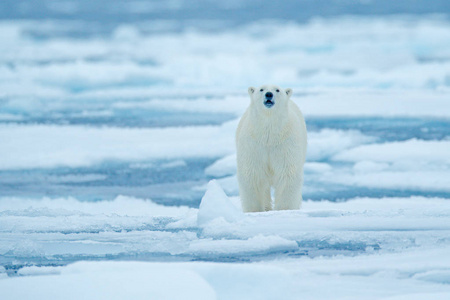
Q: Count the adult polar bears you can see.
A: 1